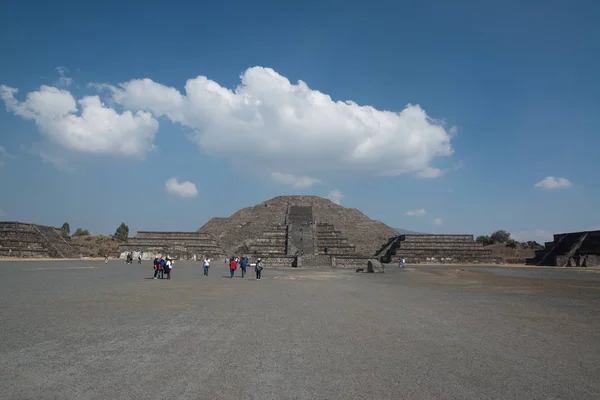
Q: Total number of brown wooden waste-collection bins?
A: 0